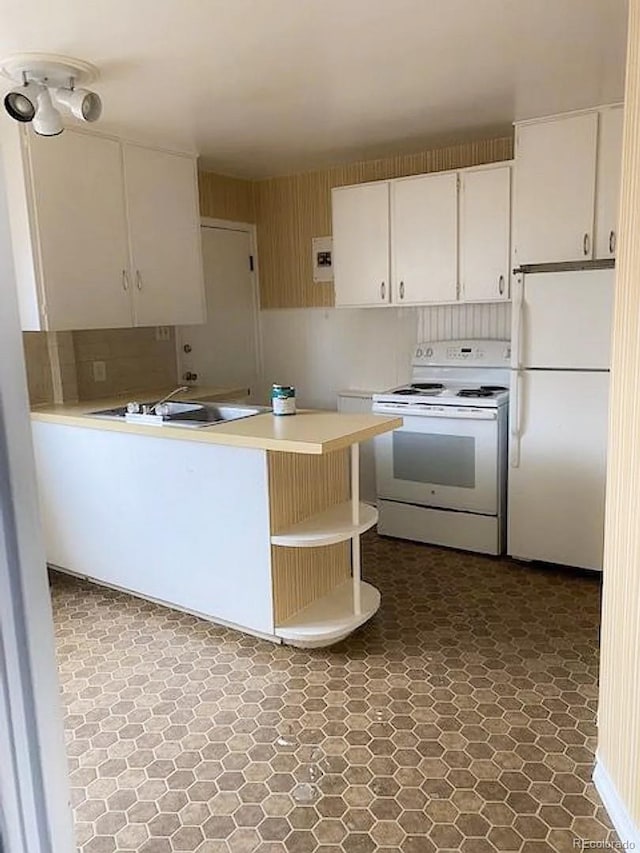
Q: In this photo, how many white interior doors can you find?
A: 1